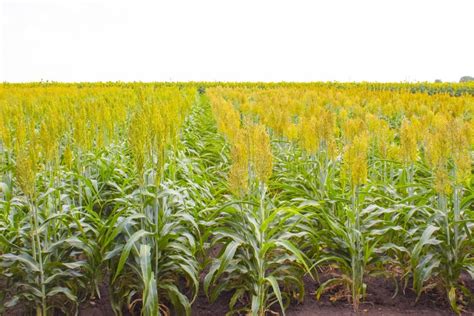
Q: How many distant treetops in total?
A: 2